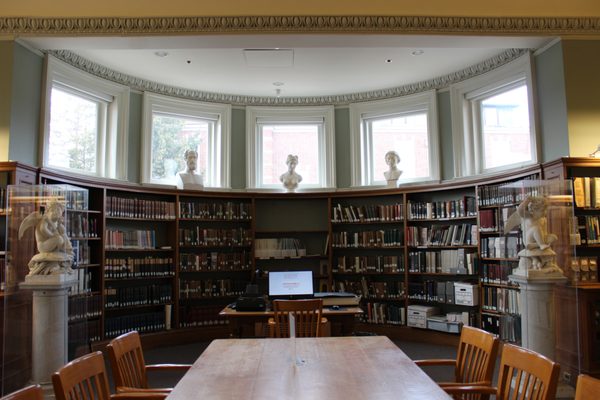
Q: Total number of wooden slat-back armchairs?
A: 7